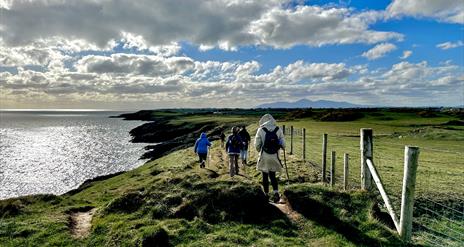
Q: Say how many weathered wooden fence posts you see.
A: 8